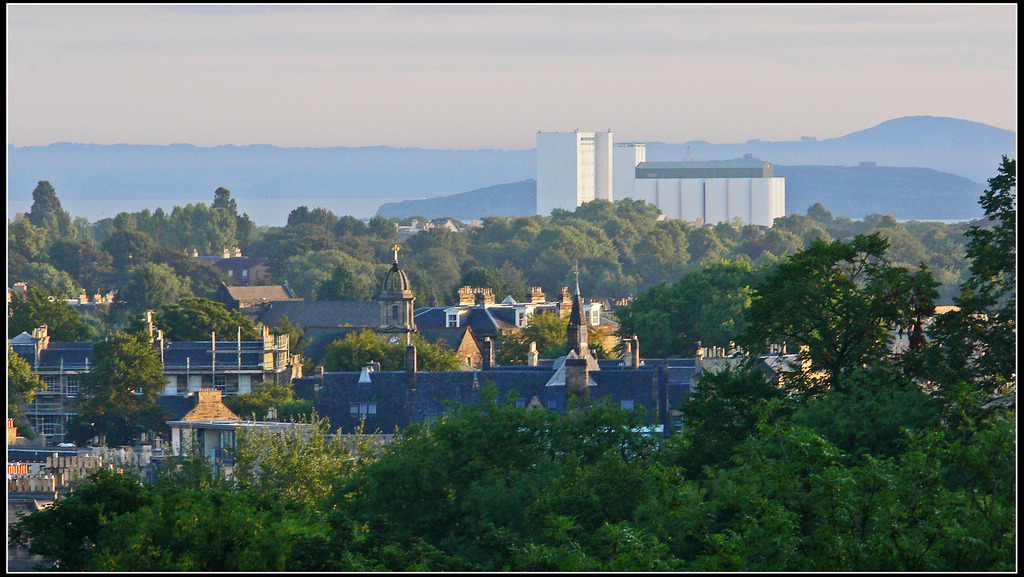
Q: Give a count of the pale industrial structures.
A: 3